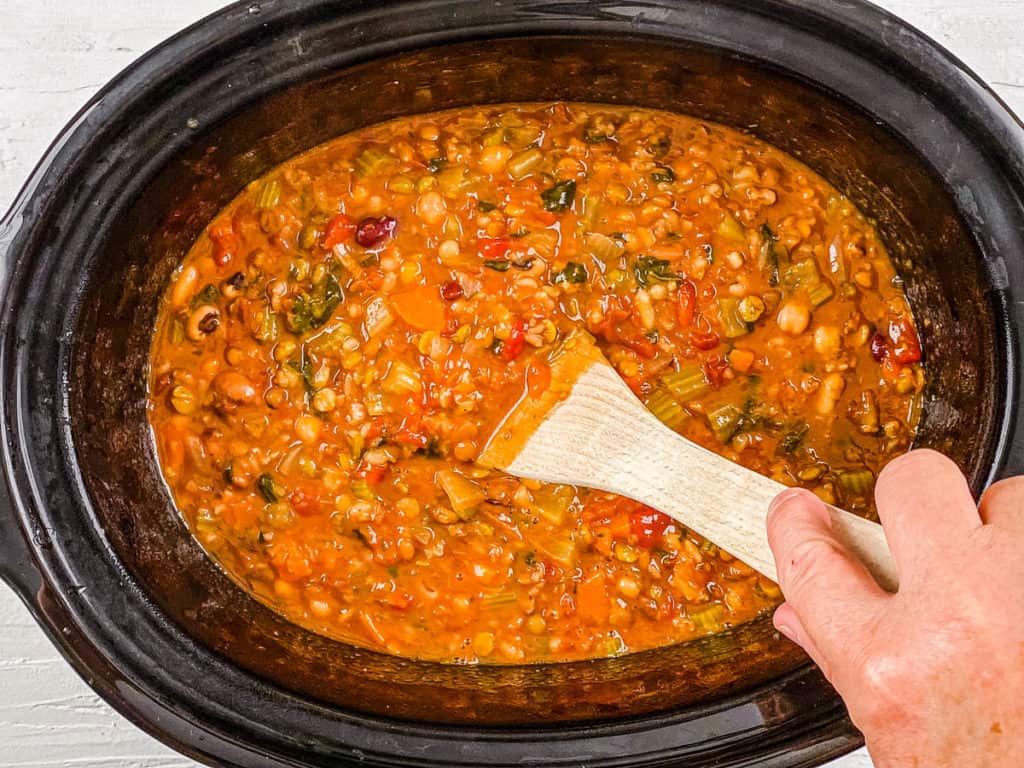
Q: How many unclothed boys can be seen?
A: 0